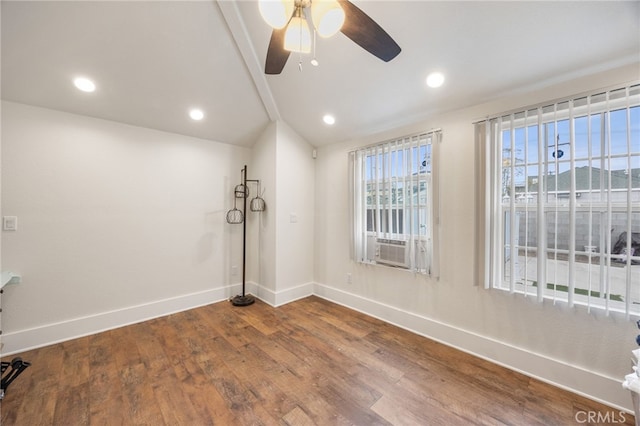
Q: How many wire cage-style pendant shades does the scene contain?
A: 3